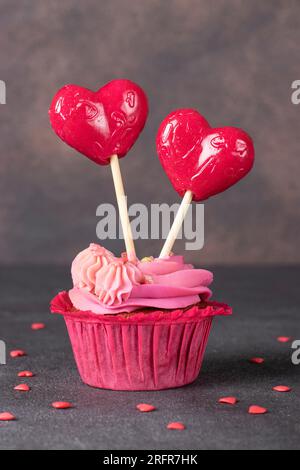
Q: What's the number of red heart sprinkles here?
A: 13